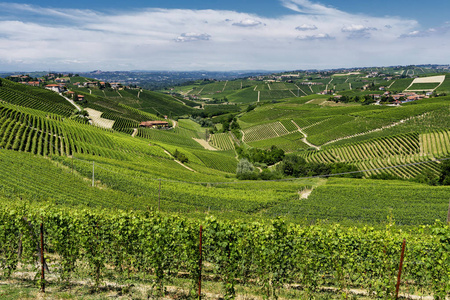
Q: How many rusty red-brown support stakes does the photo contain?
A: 3